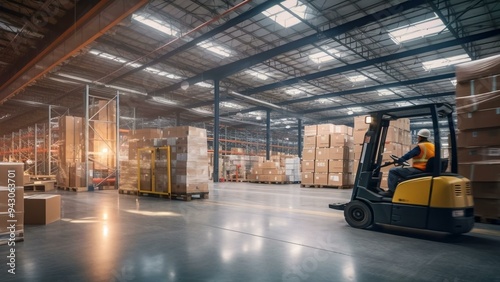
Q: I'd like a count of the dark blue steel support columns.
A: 3